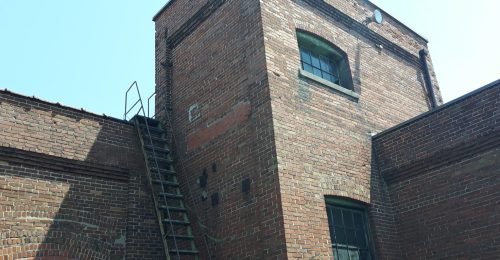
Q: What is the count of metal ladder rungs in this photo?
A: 11